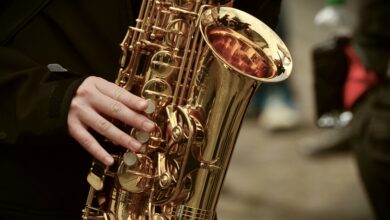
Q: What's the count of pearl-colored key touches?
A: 3